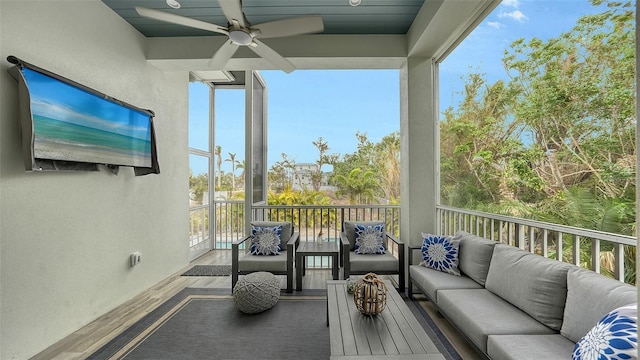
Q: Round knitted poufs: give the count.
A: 1